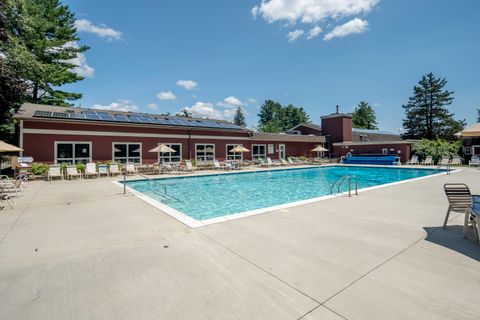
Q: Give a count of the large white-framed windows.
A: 6